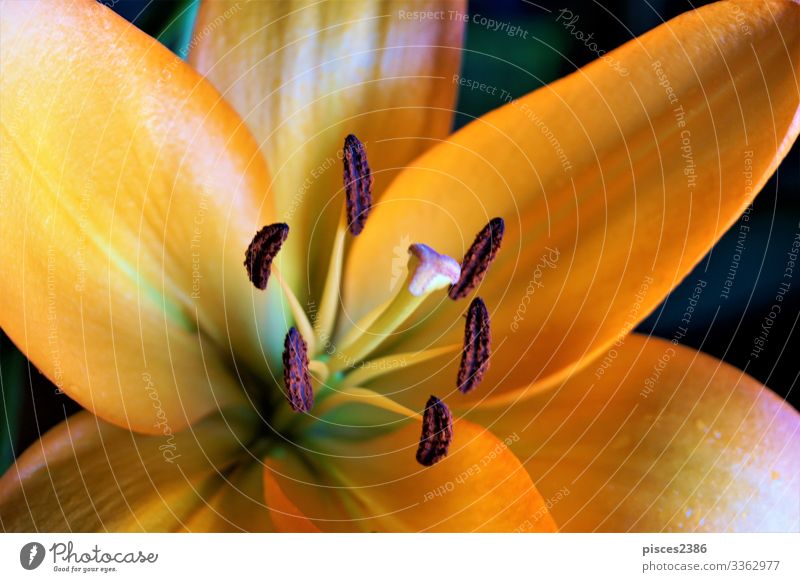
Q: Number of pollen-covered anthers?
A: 6